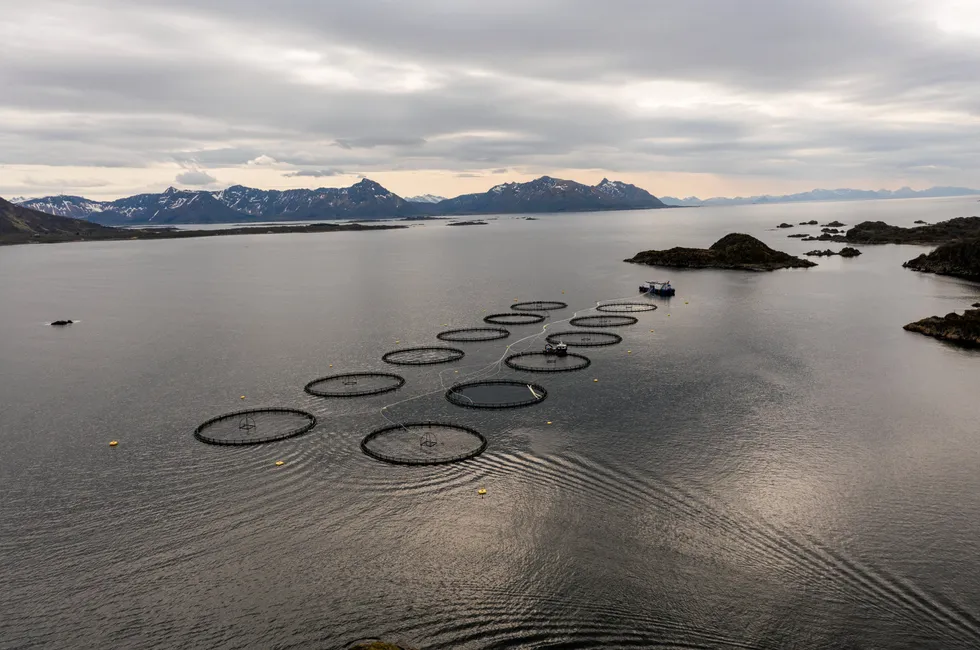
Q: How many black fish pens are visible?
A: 12